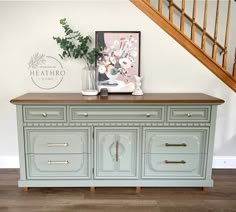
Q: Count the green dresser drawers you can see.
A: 7